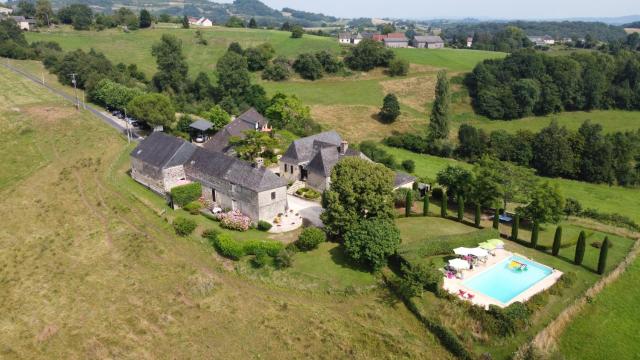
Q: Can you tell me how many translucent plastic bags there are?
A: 0